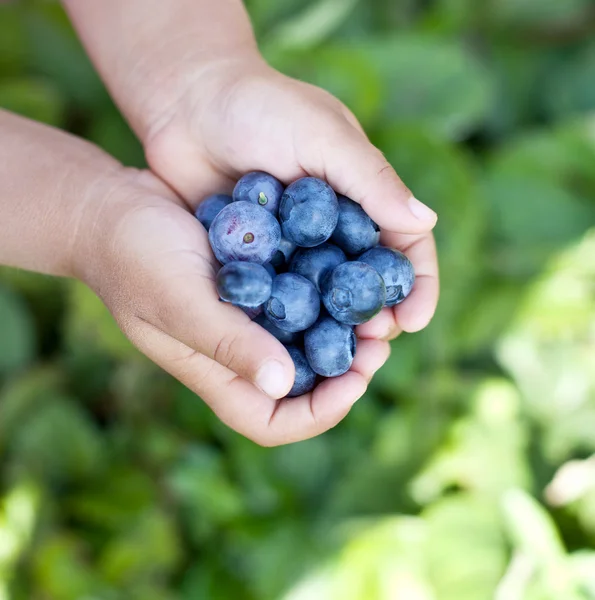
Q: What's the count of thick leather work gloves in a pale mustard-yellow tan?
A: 0